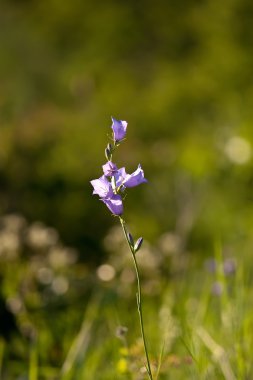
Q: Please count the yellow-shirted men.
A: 0